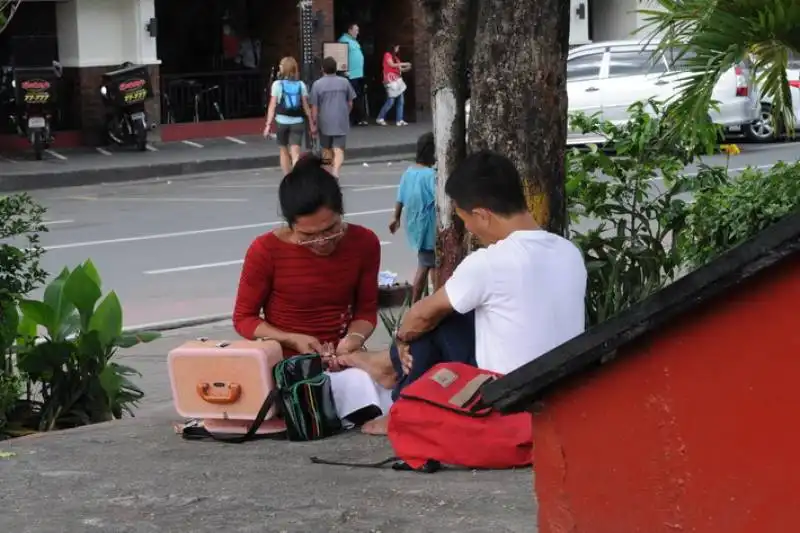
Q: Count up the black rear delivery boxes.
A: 2